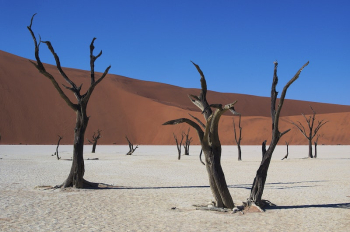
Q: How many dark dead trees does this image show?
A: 12